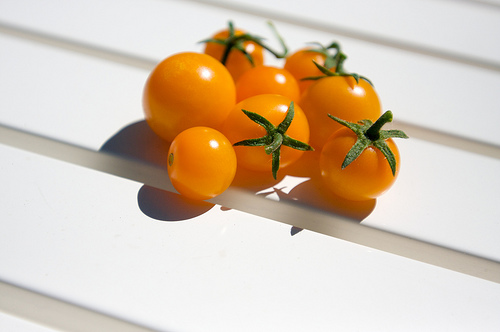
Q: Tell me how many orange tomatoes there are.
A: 8